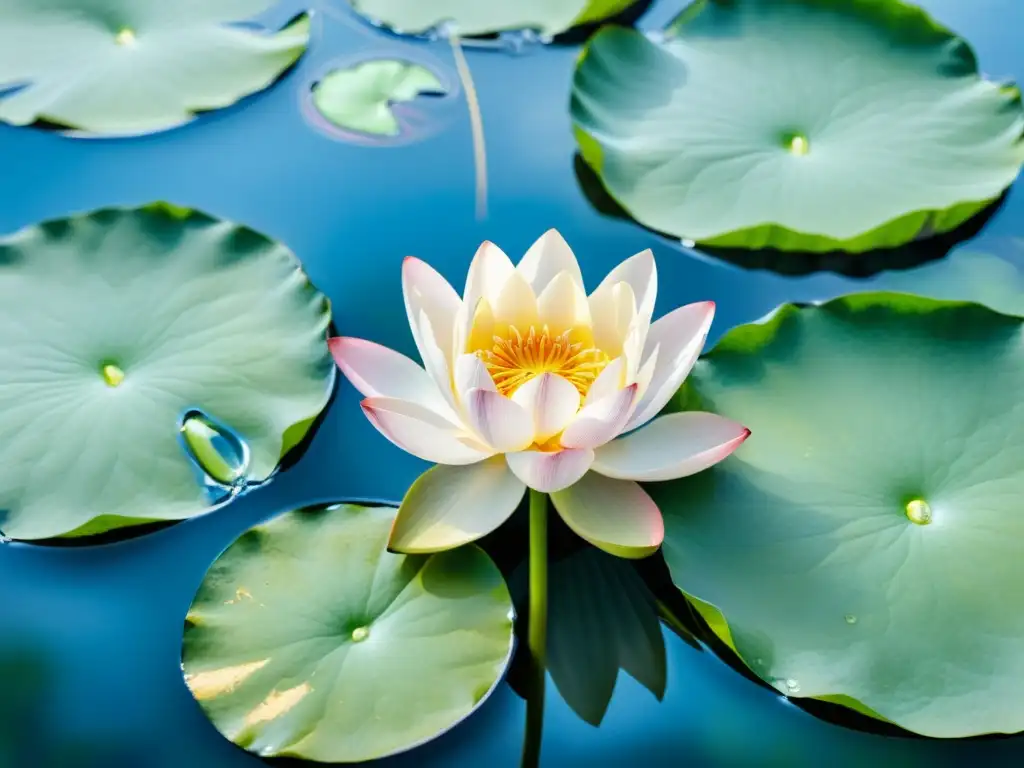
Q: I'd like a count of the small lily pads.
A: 1